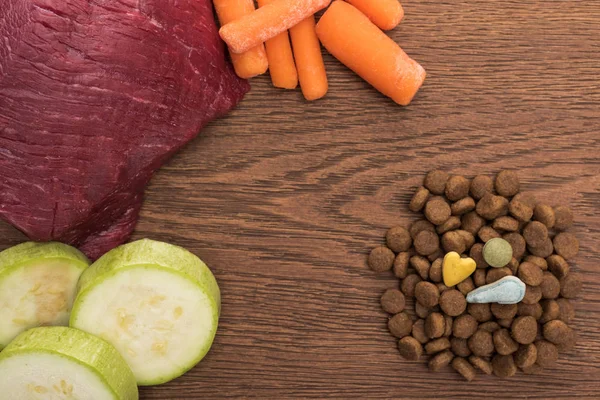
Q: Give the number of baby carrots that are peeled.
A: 6